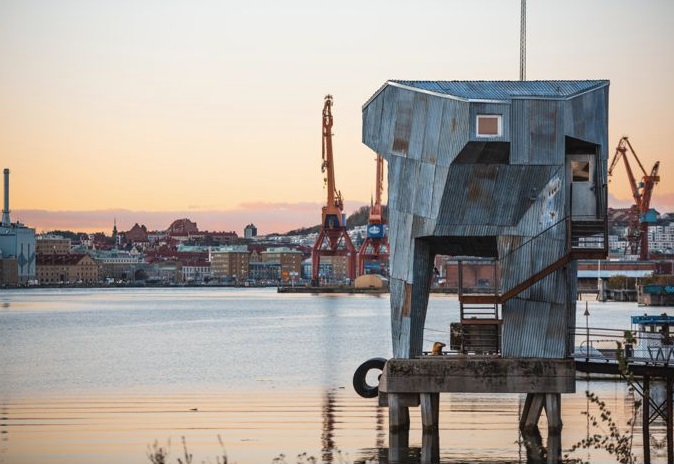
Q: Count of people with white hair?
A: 0